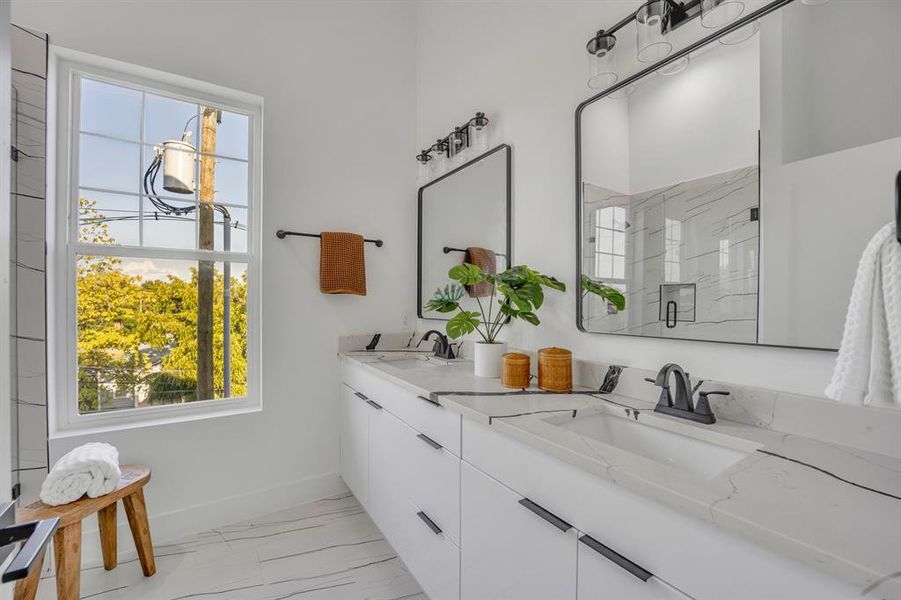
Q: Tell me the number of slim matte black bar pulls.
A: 7